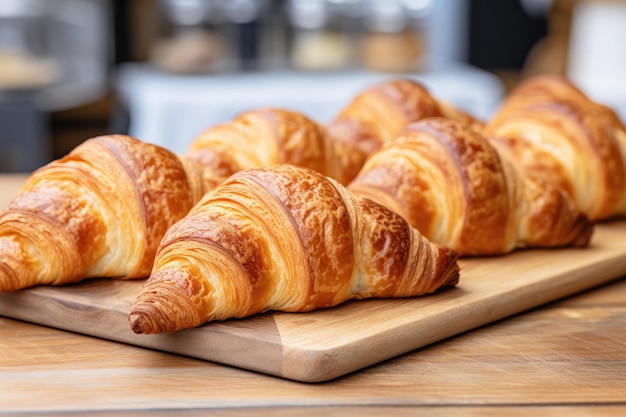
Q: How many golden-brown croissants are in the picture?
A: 6